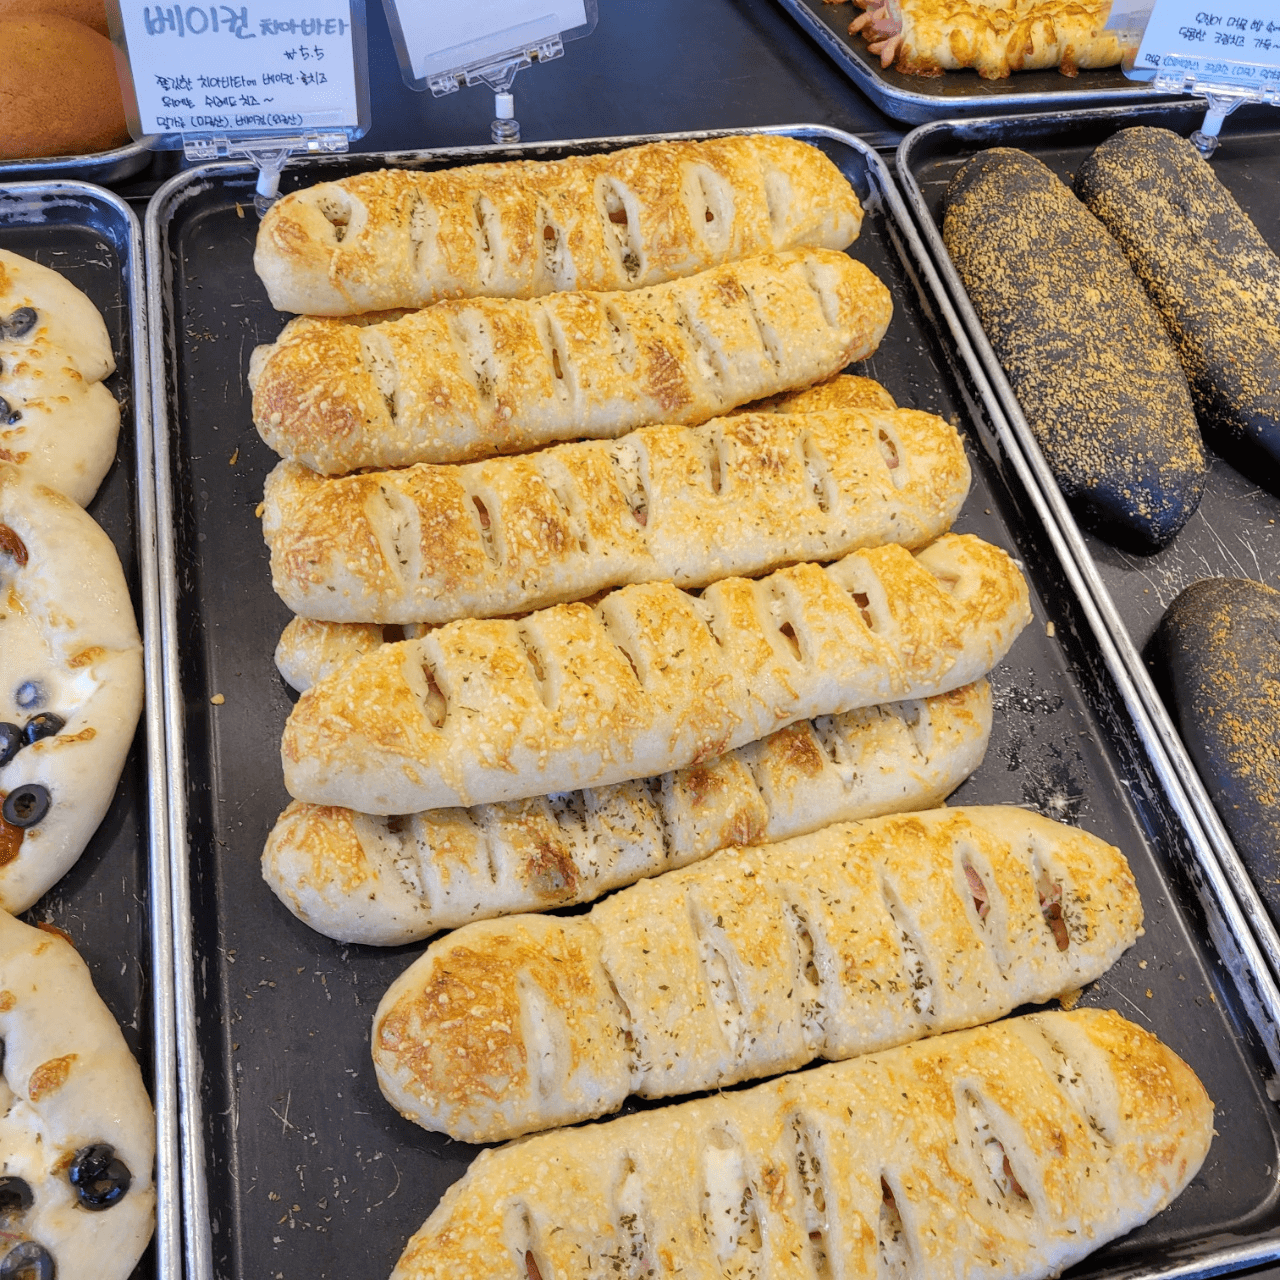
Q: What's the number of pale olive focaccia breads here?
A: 3